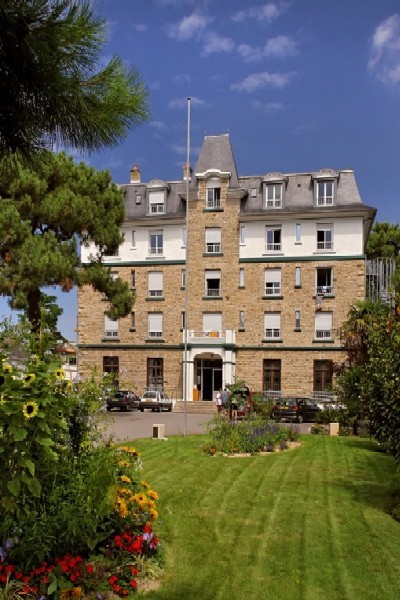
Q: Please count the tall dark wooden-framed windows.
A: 4